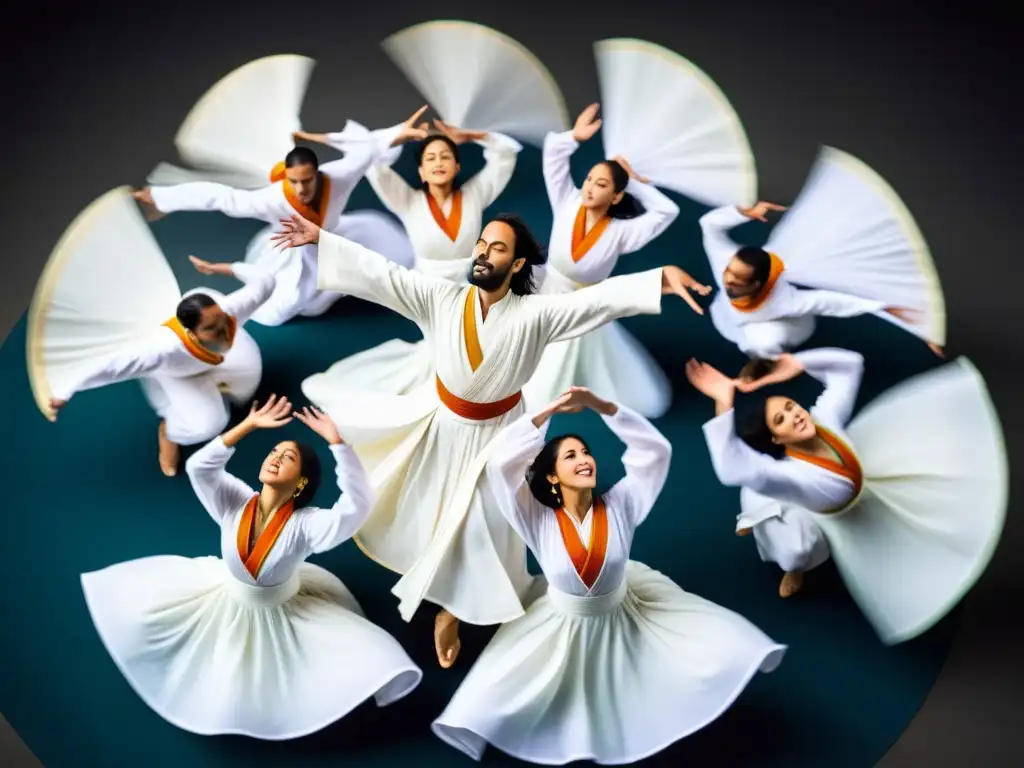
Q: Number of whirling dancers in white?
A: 9